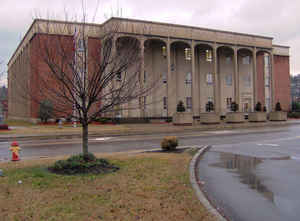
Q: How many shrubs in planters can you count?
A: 5